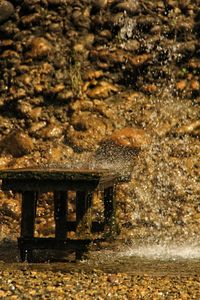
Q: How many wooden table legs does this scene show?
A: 4